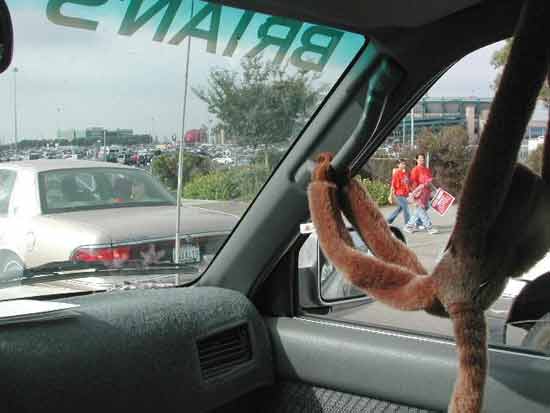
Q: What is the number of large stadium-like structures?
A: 1